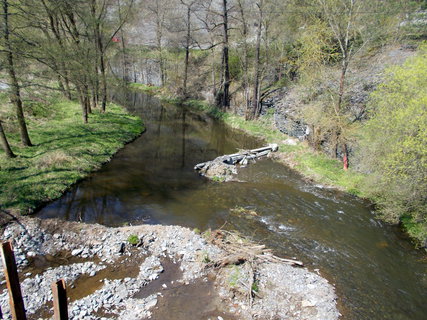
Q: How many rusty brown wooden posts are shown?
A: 2